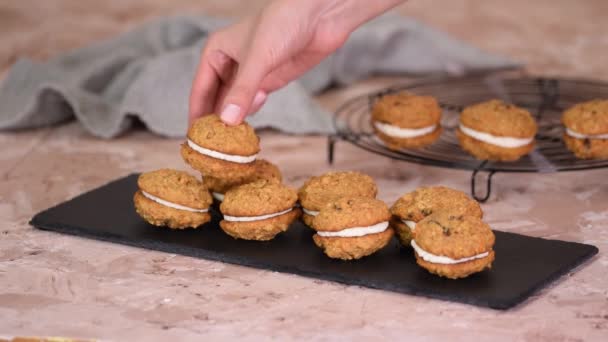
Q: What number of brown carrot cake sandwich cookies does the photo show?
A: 11